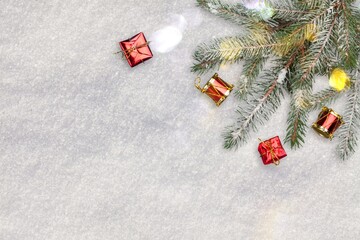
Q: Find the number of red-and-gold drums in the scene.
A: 2